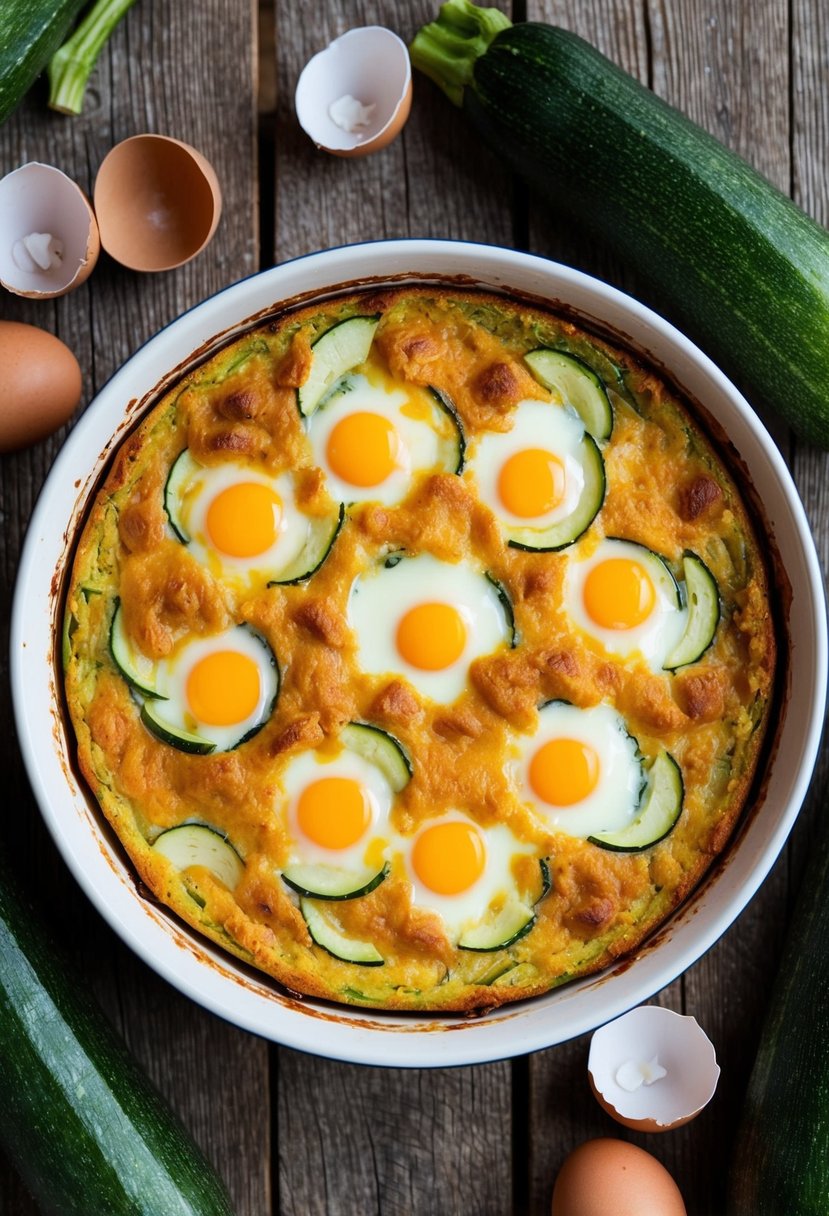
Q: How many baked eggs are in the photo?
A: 9